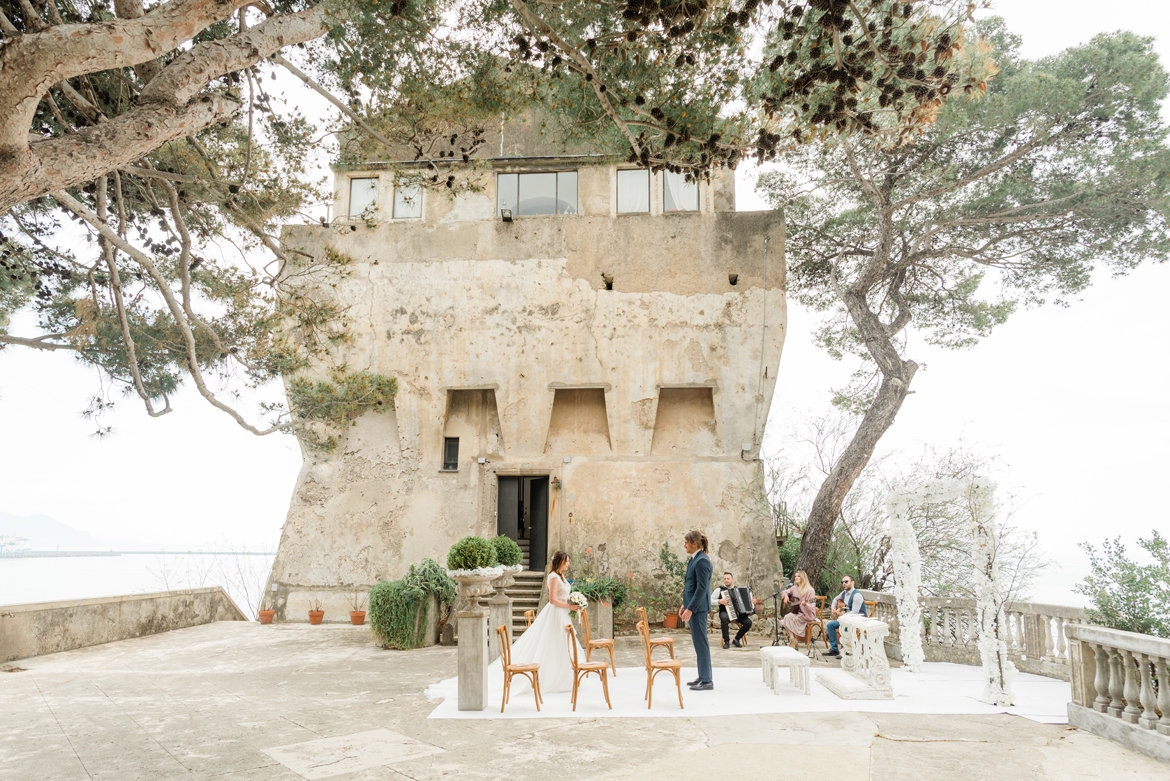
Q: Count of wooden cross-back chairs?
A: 9